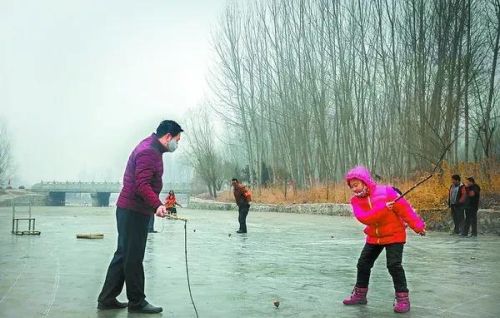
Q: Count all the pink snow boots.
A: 2